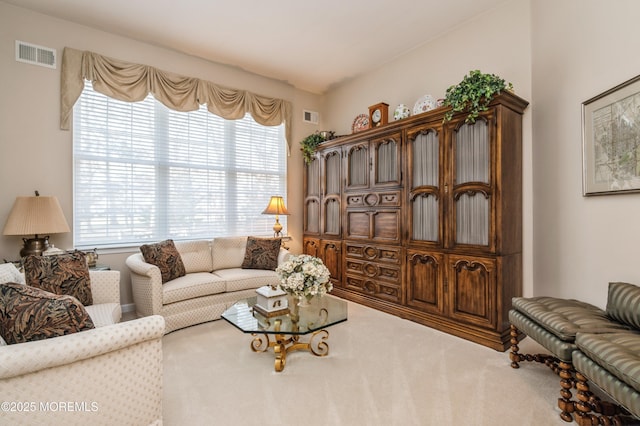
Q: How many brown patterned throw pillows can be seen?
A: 4